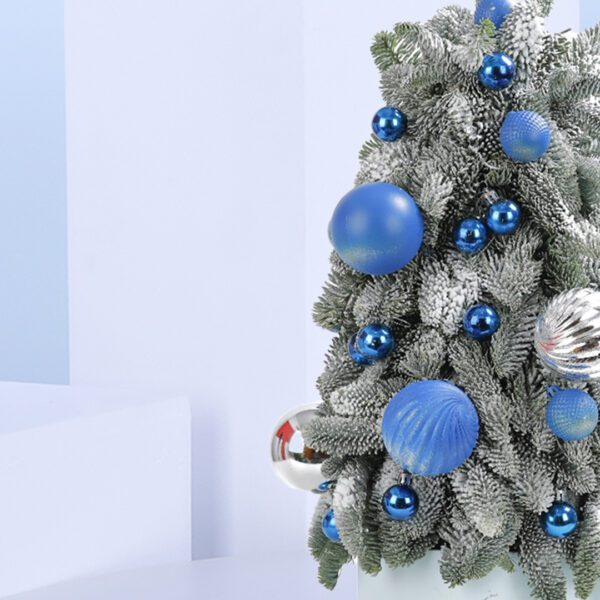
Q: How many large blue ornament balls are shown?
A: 2